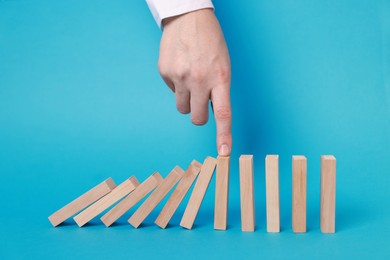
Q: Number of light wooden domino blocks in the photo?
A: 11